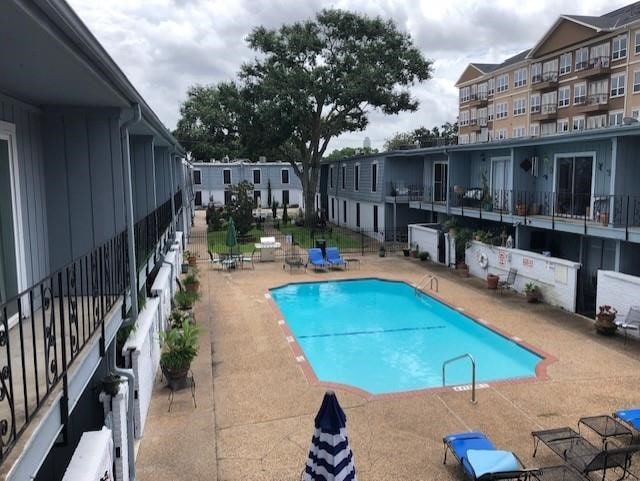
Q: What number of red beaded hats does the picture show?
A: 0